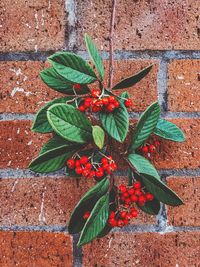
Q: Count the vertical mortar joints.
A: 4